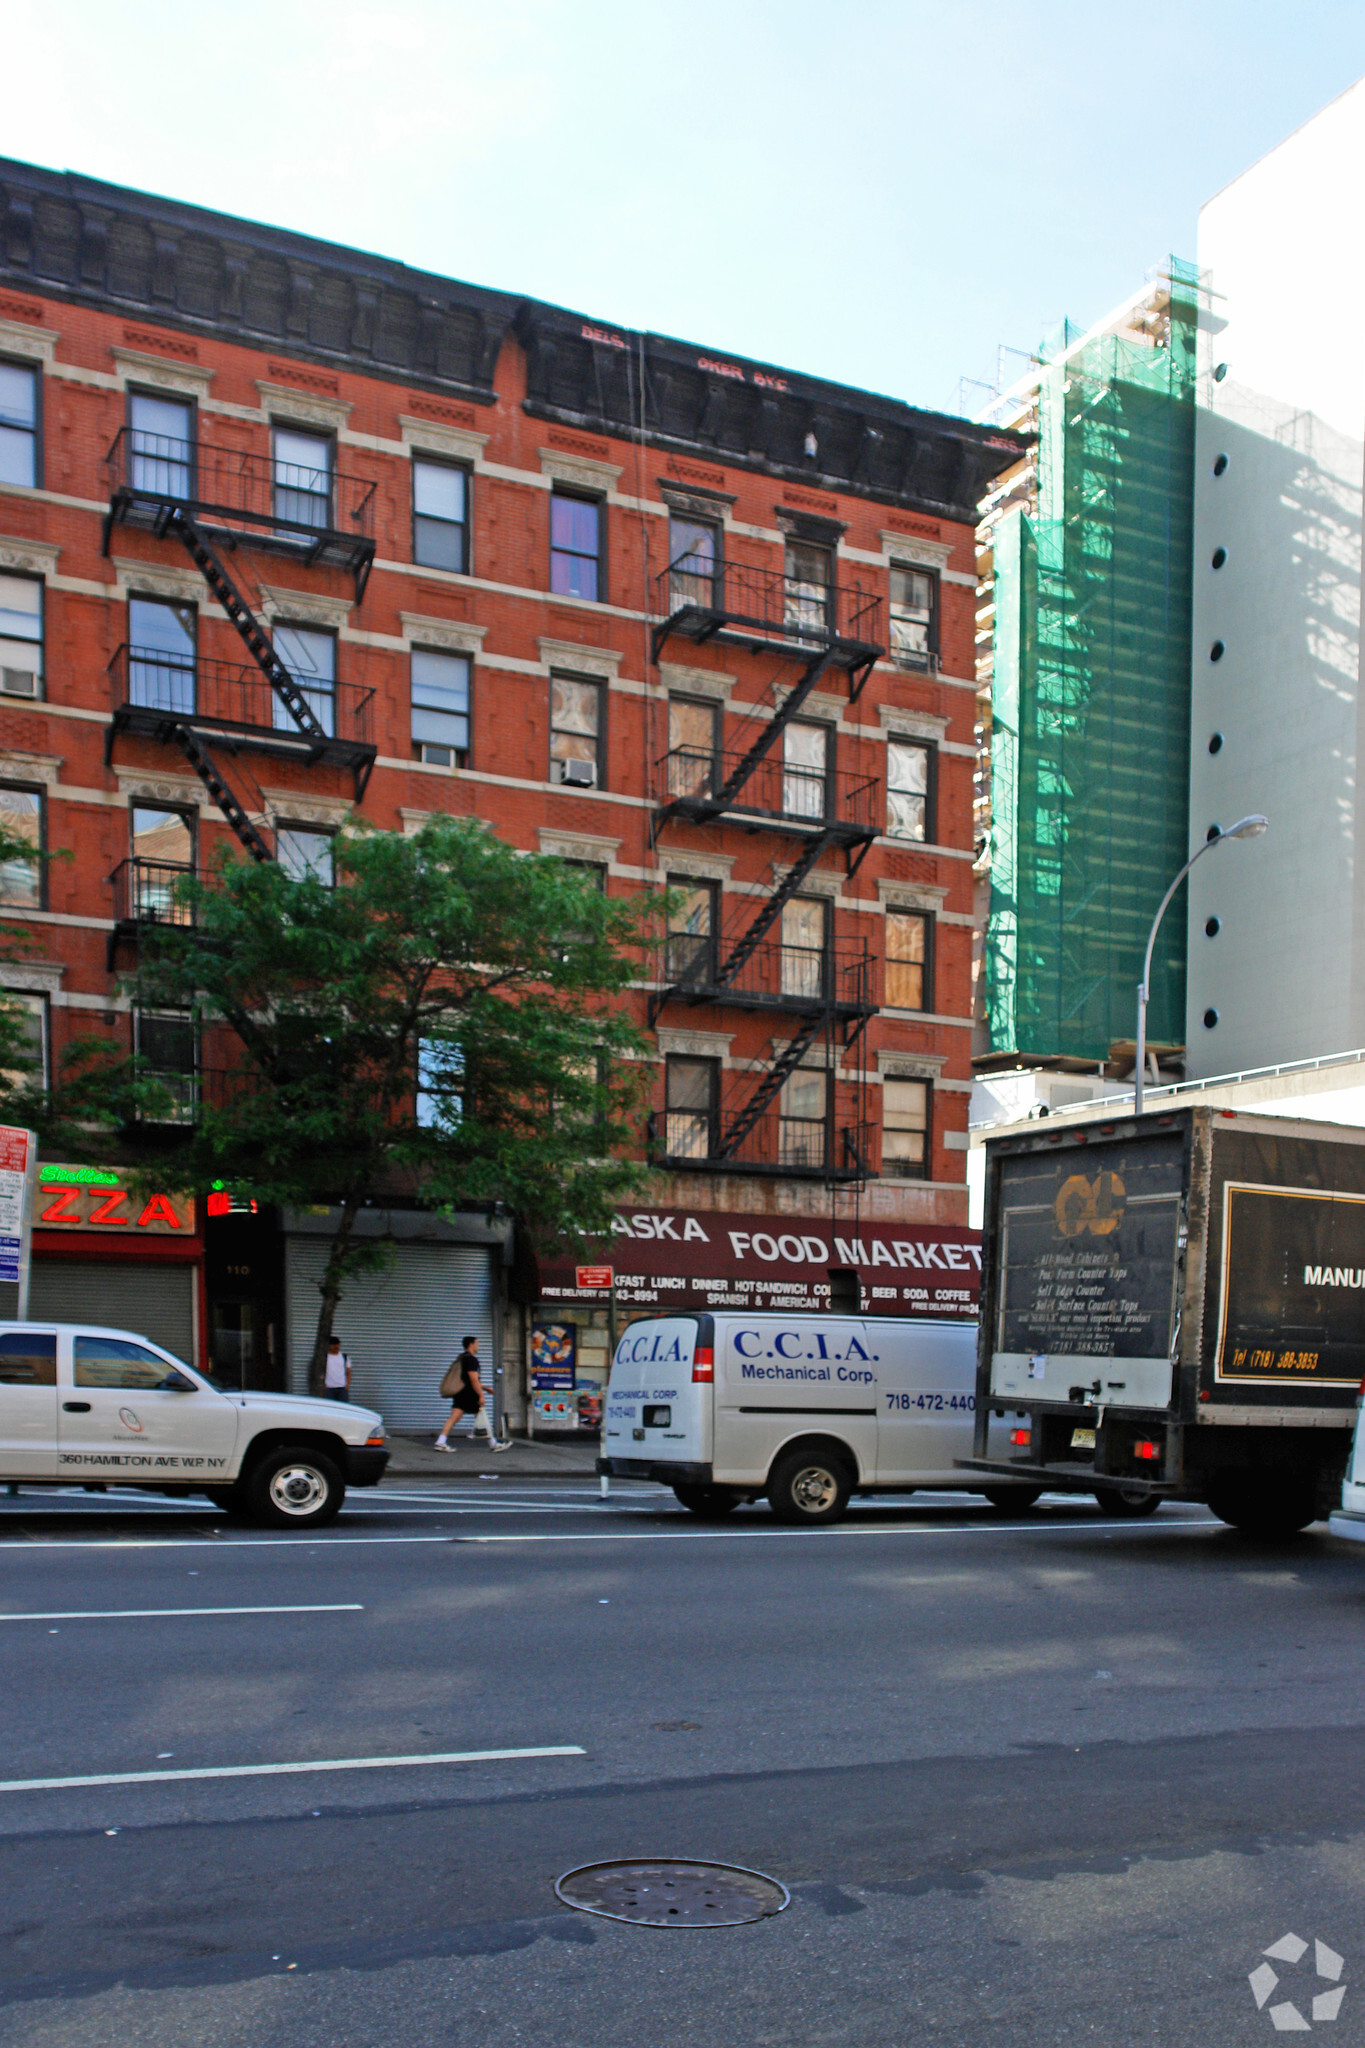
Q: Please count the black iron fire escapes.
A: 2